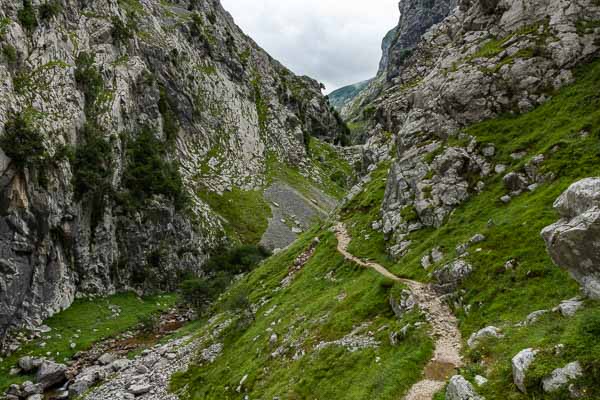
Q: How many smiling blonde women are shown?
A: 0